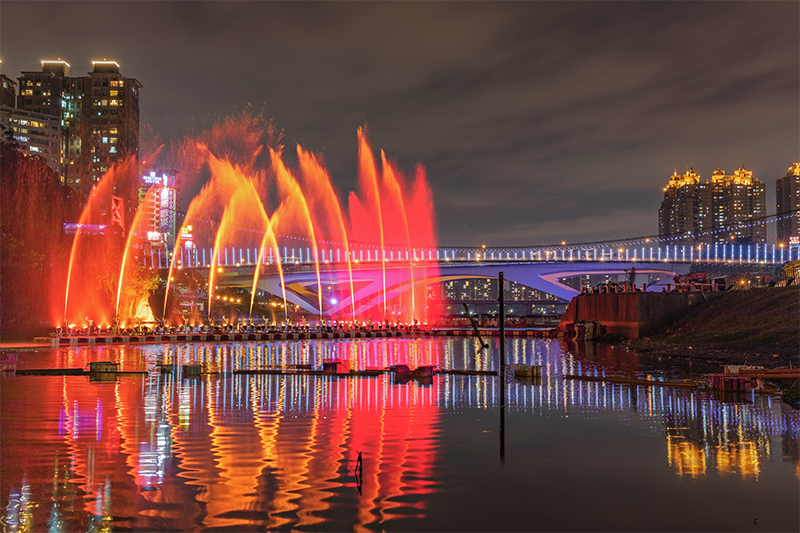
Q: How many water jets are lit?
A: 10